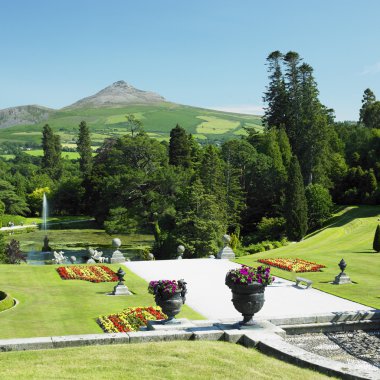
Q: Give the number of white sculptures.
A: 2